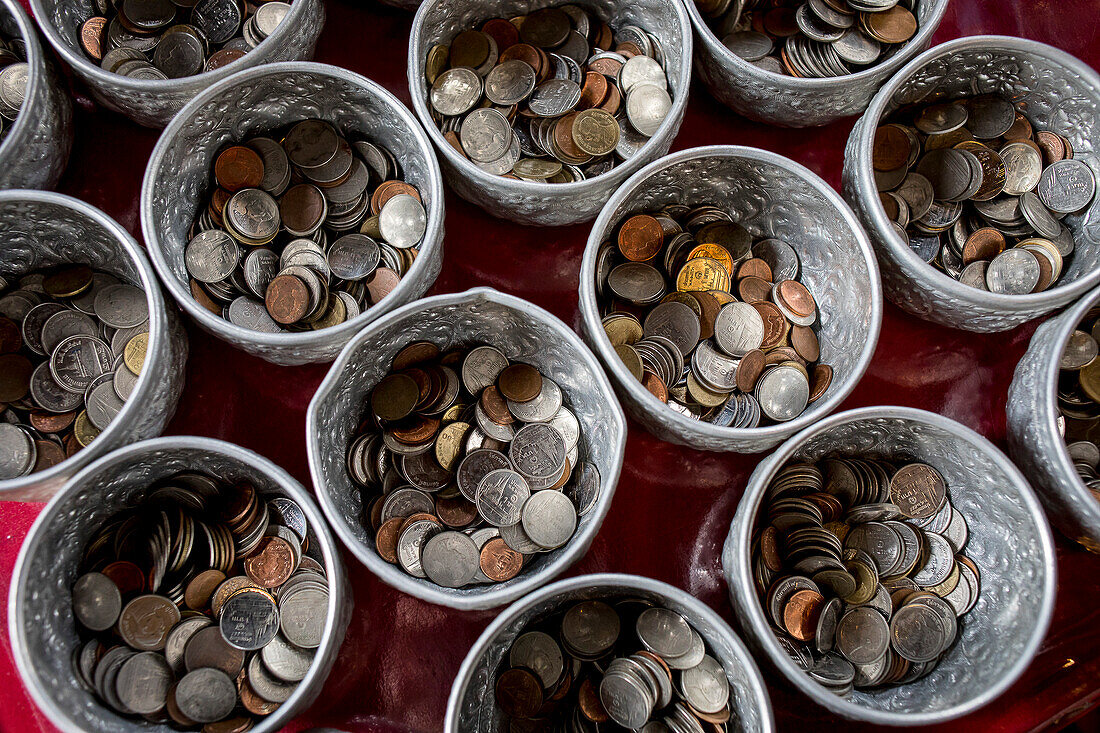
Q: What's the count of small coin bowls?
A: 13